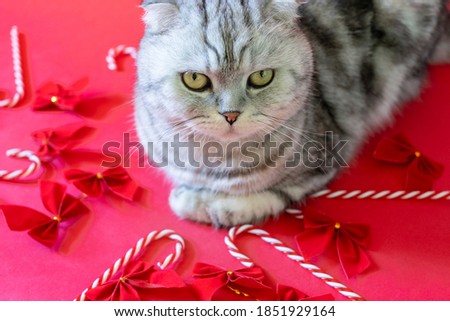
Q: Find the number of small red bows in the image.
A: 9